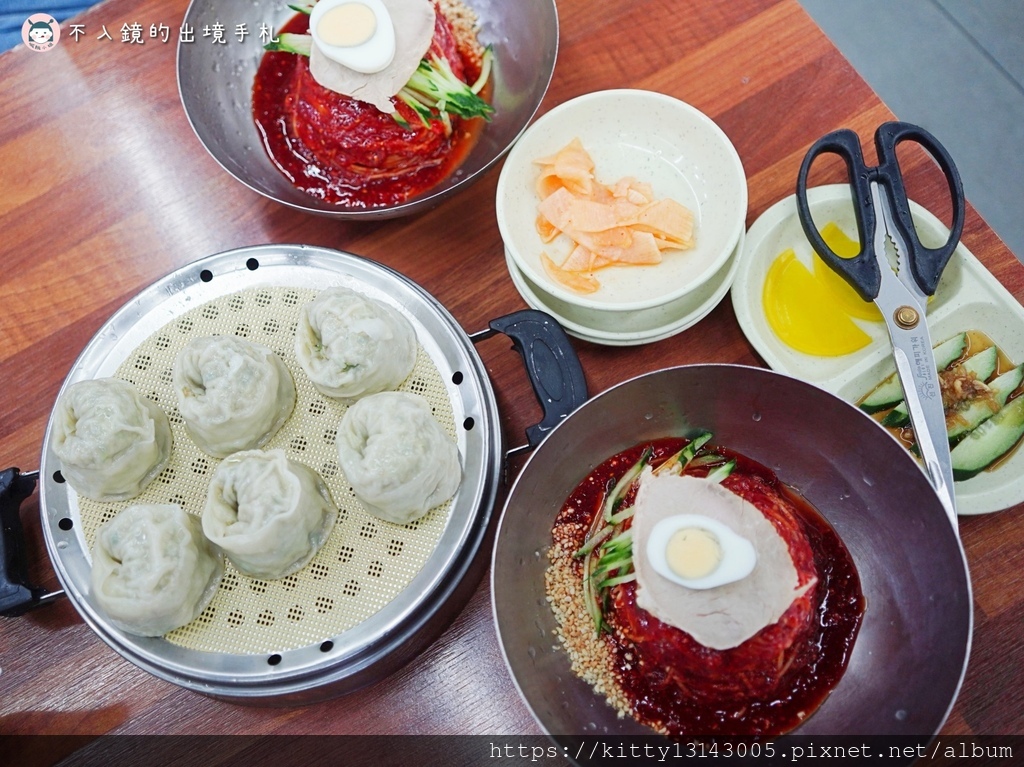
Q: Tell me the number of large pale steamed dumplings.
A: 6